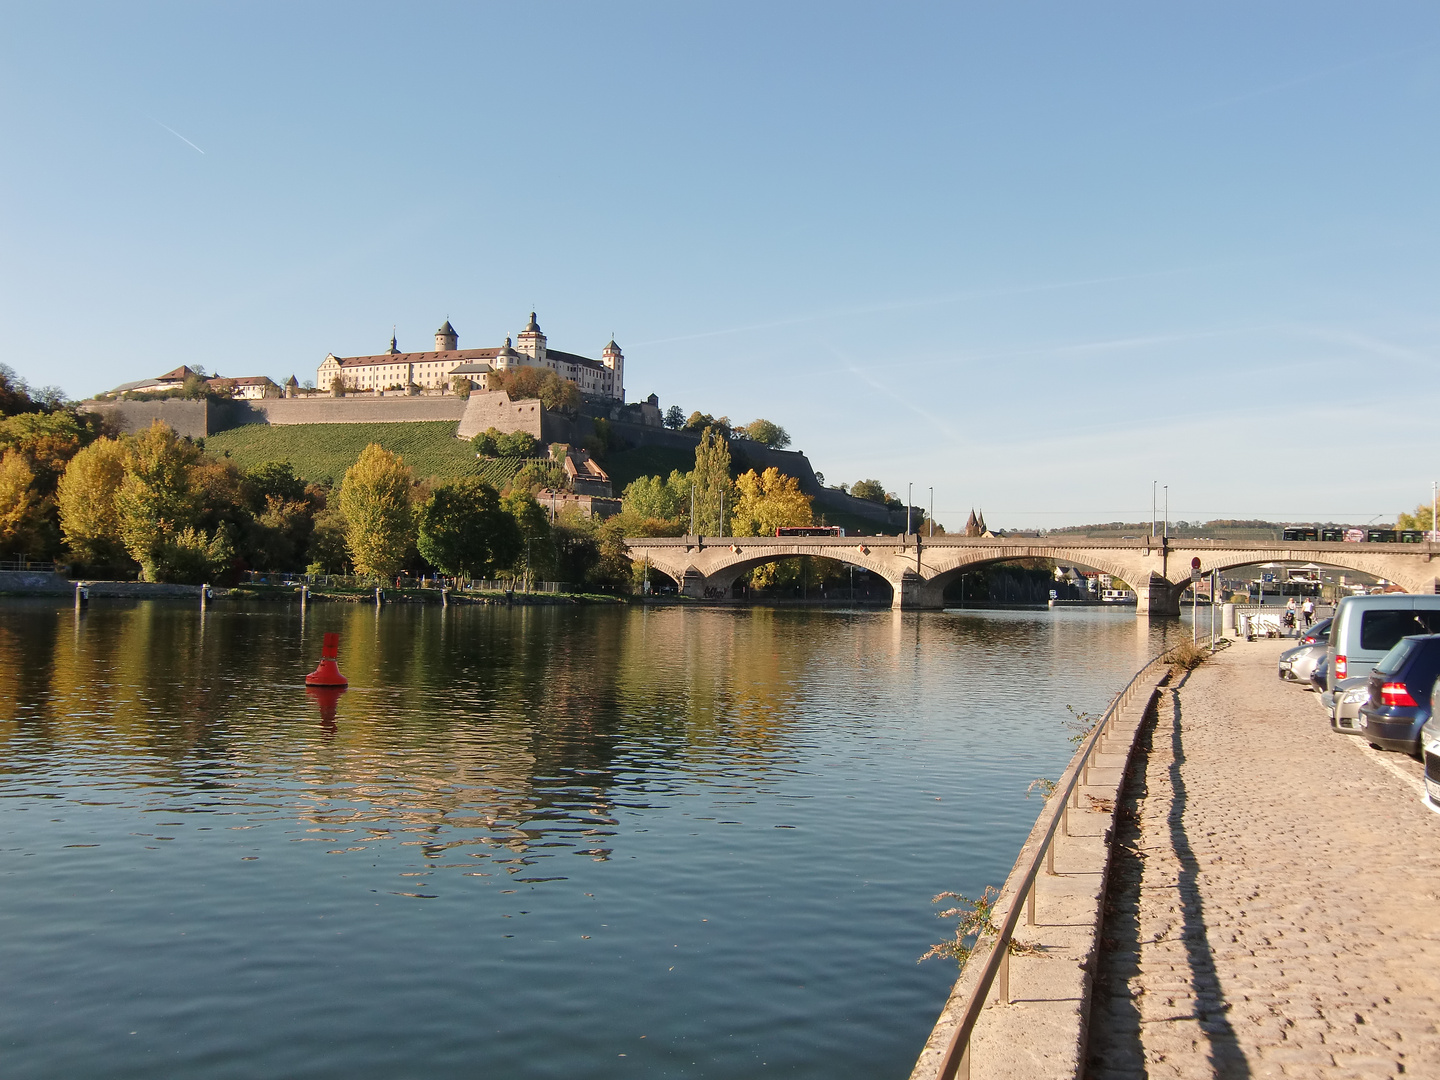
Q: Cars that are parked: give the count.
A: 7